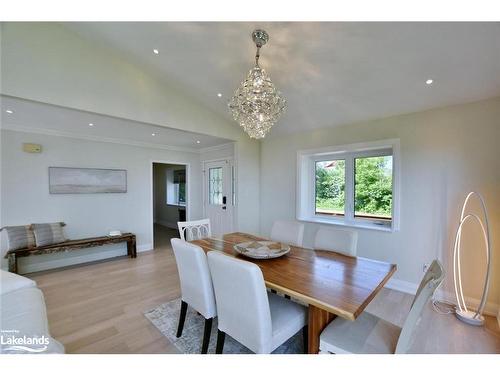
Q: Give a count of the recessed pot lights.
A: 7